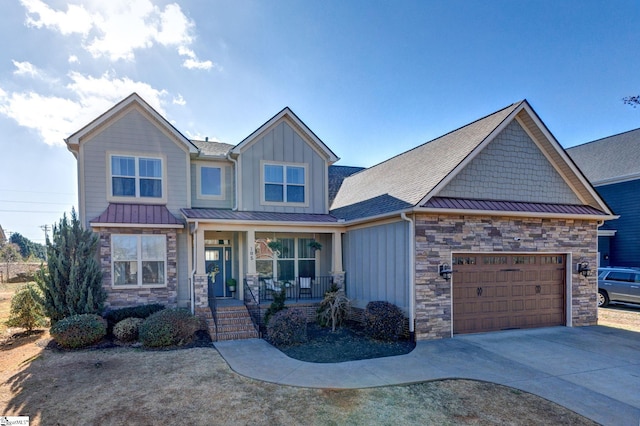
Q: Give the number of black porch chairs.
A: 2